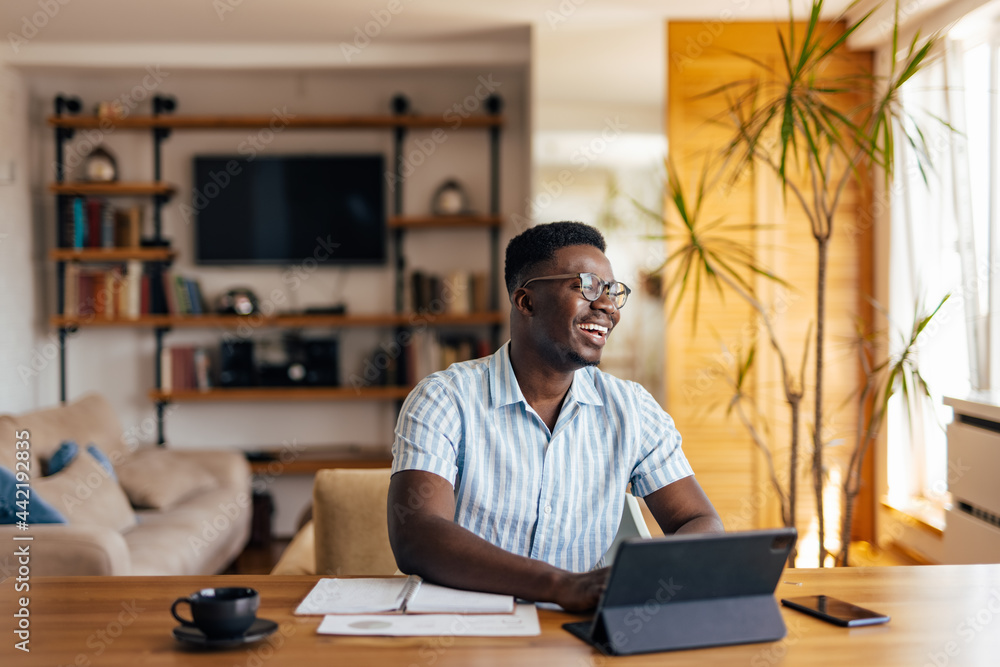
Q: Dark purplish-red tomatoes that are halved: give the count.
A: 0